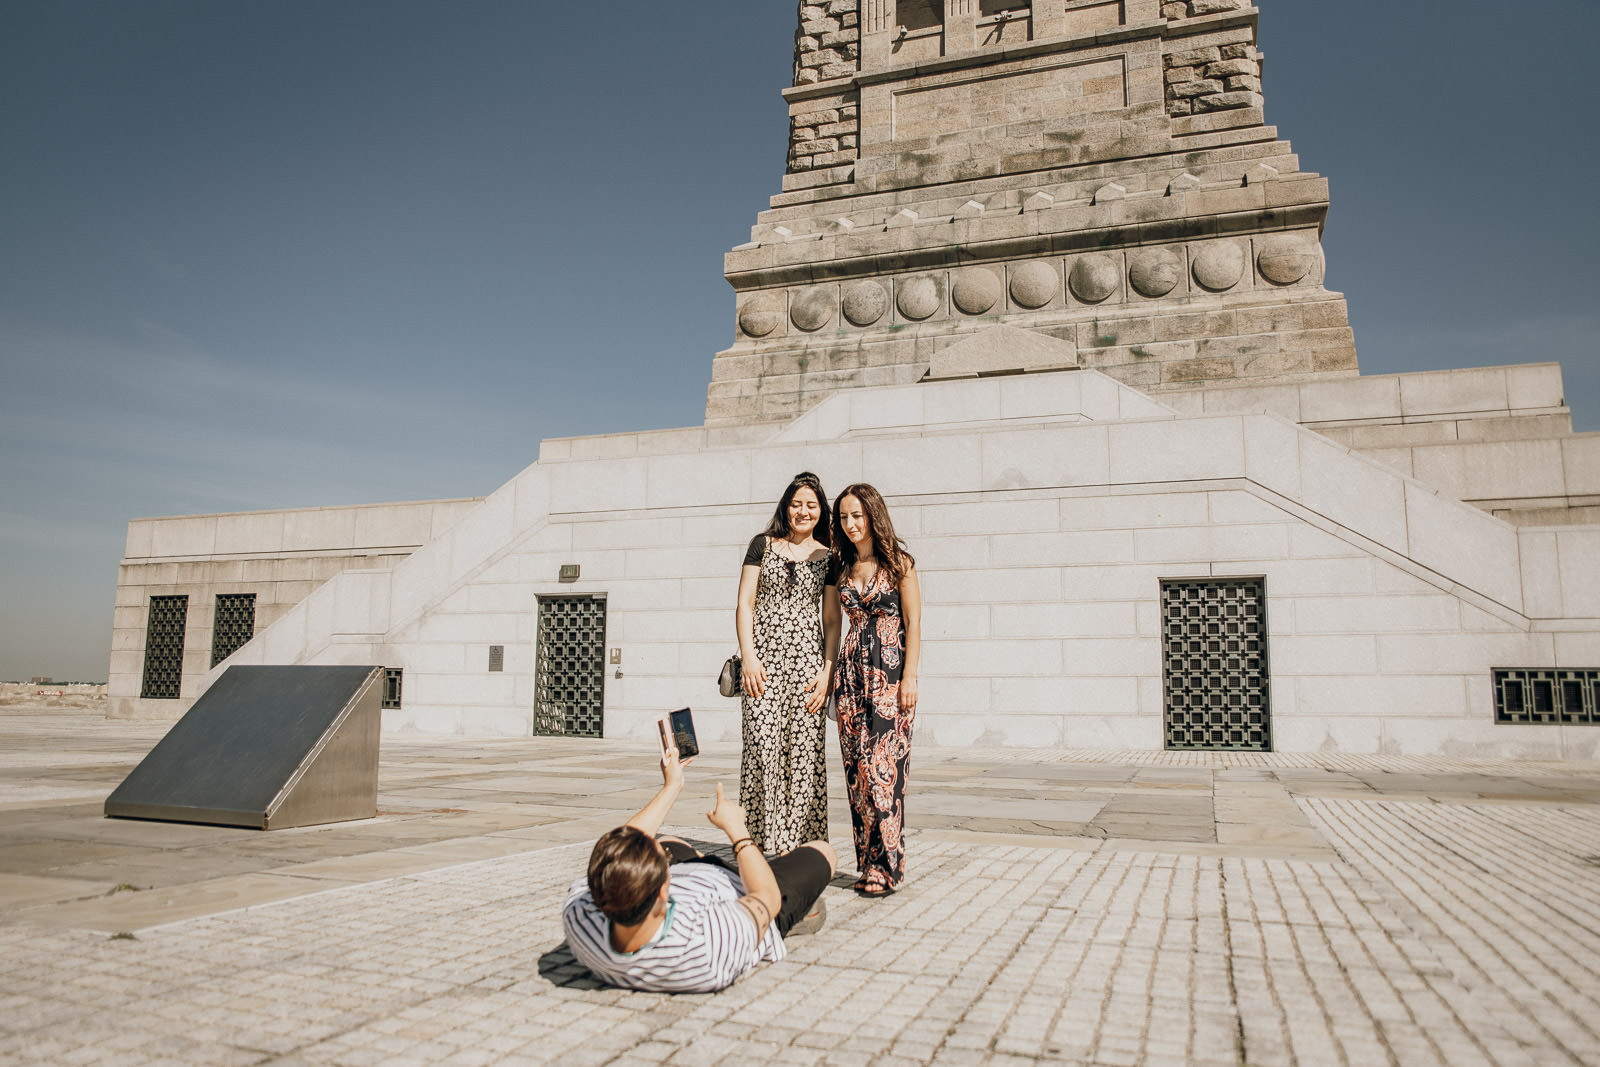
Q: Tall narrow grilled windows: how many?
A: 2